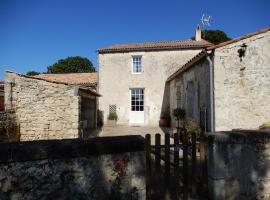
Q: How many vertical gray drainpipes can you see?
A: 1